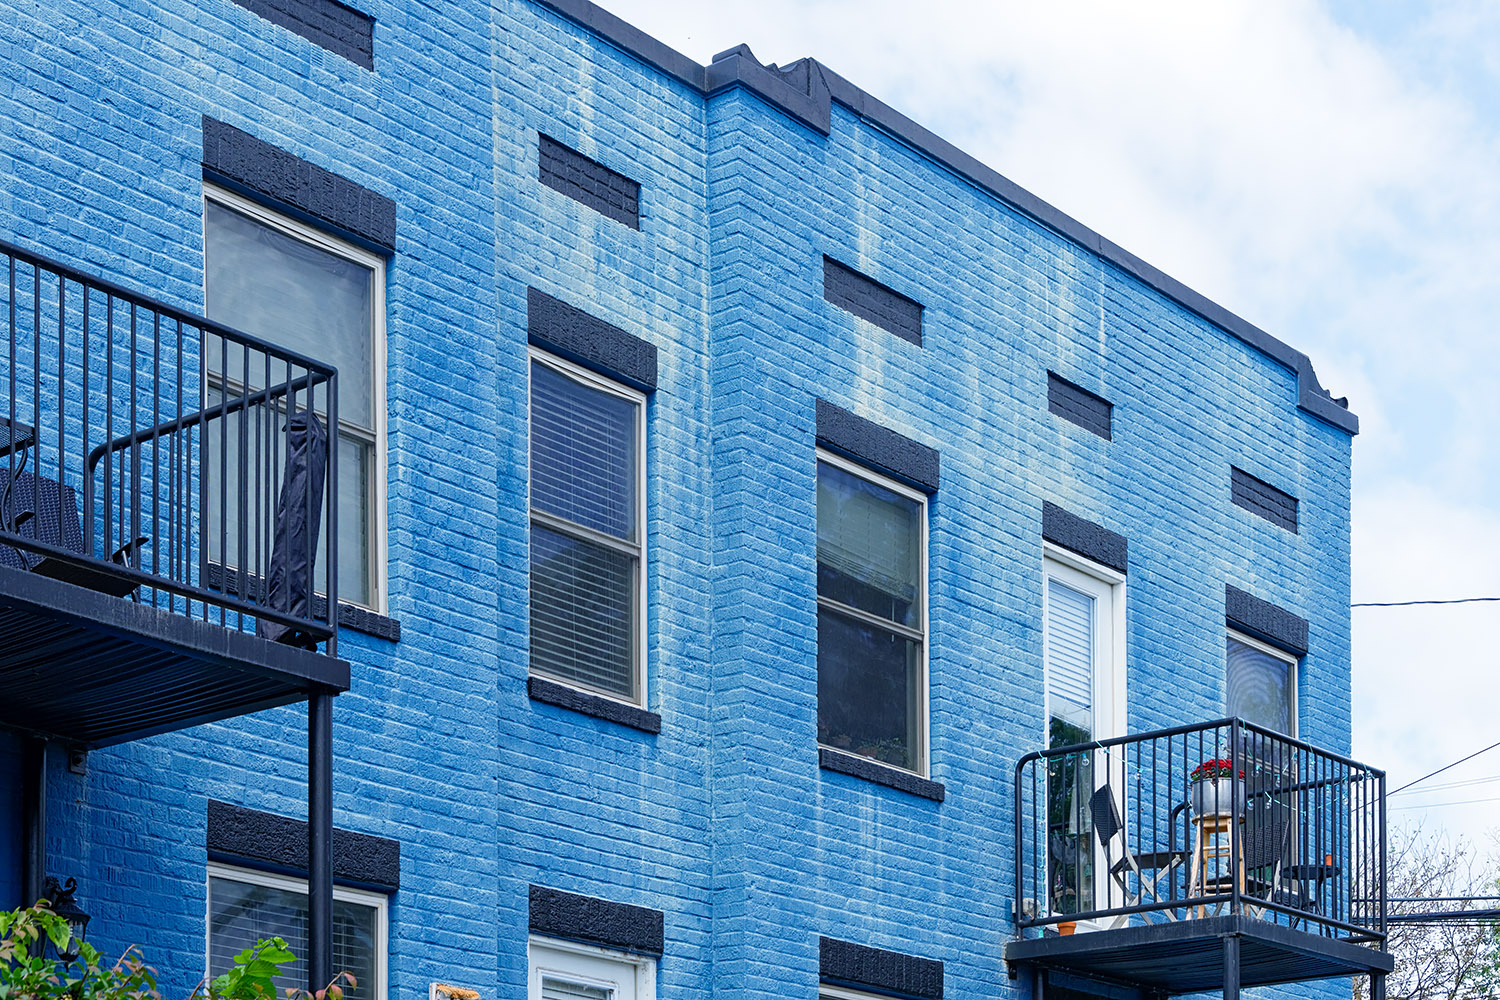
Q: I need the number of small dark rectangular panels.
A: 5